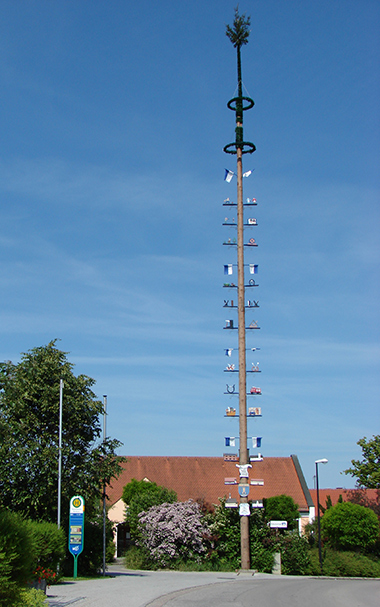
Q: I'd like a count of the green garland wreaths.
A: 2